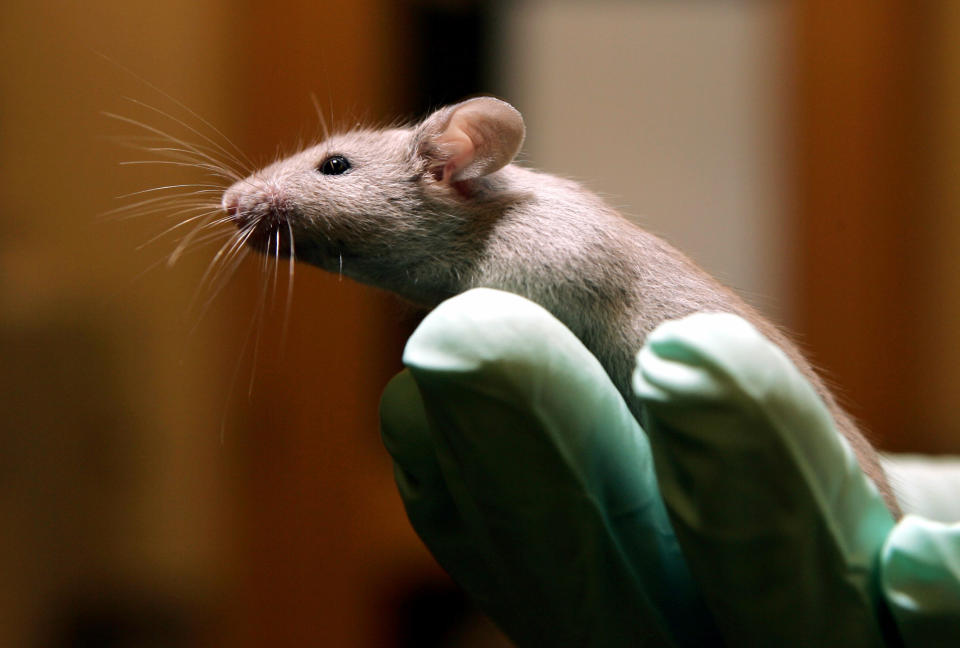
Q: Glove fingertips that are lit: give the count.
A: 3